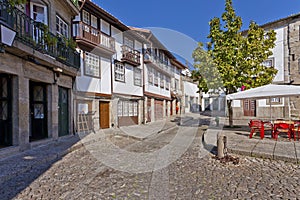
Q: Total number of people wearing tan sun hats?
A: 0